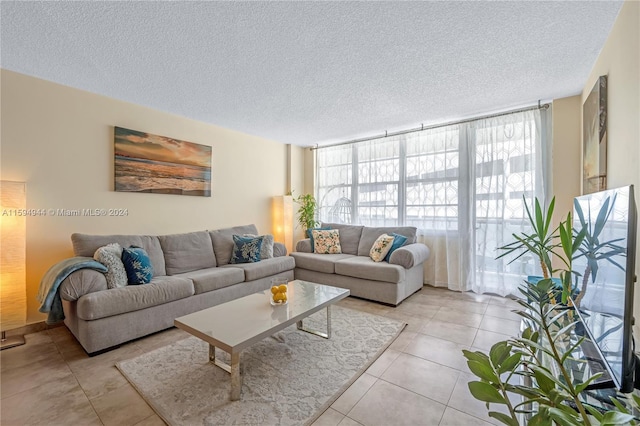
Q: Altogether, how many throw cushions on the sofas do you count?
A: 8